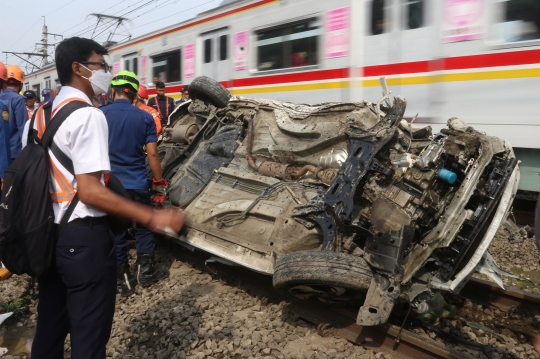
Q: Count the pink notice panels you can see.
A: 6